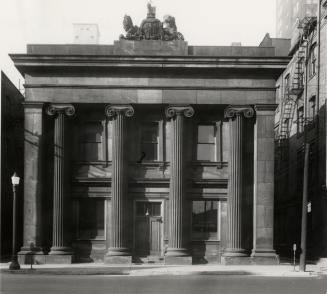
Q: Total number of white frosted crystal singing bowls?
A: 0